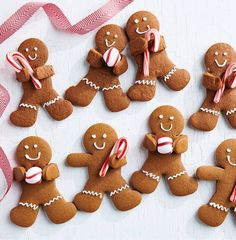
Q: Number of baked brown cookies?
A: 8